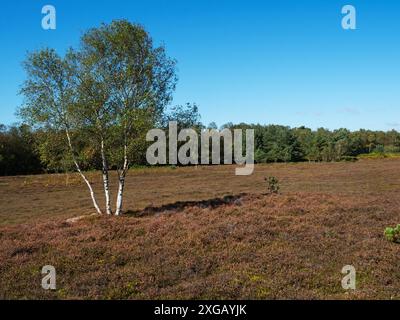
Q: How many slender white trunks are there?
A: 3